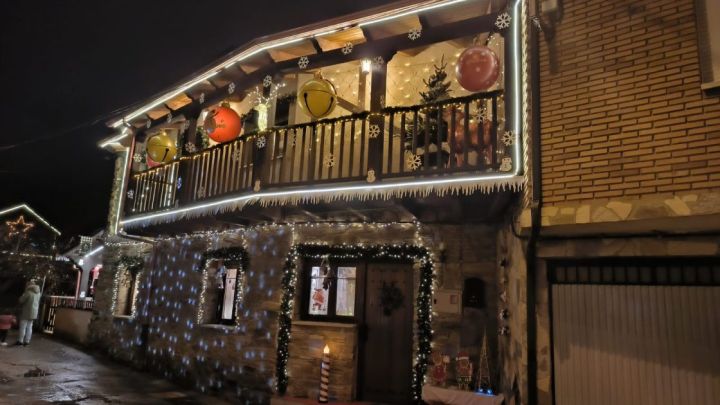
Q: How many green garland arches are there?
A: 3